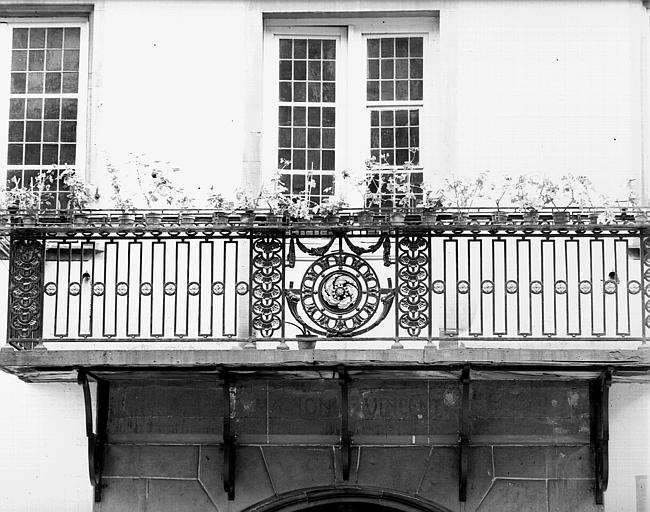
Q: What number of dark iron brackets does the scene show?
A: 5